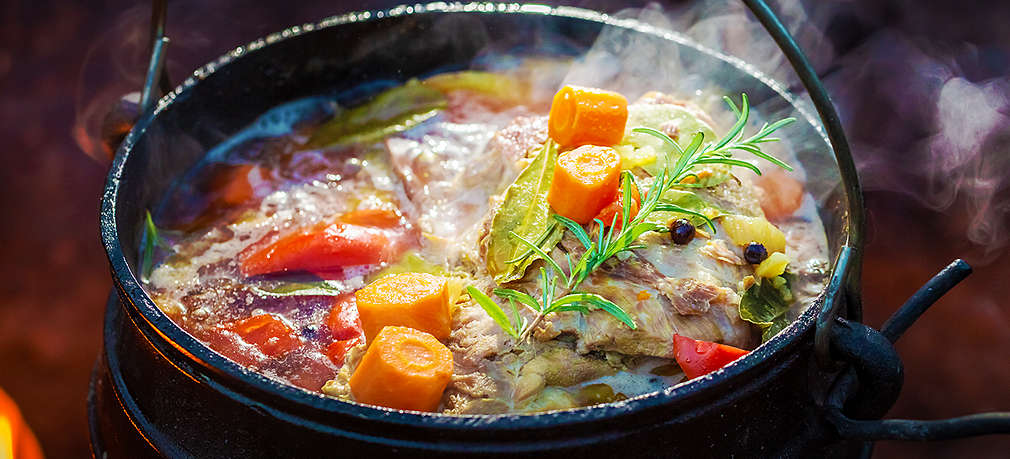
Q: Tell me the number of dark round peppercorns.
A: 2